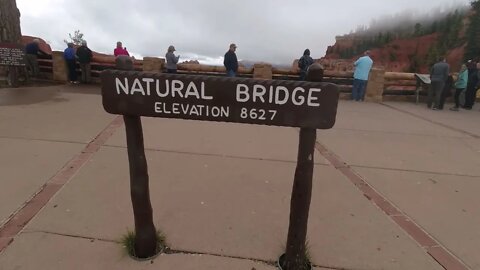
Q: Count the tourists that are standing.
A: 11